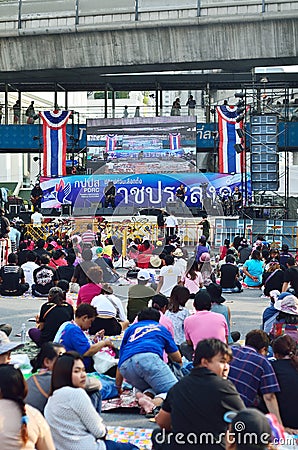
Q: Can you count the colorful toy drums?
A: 0